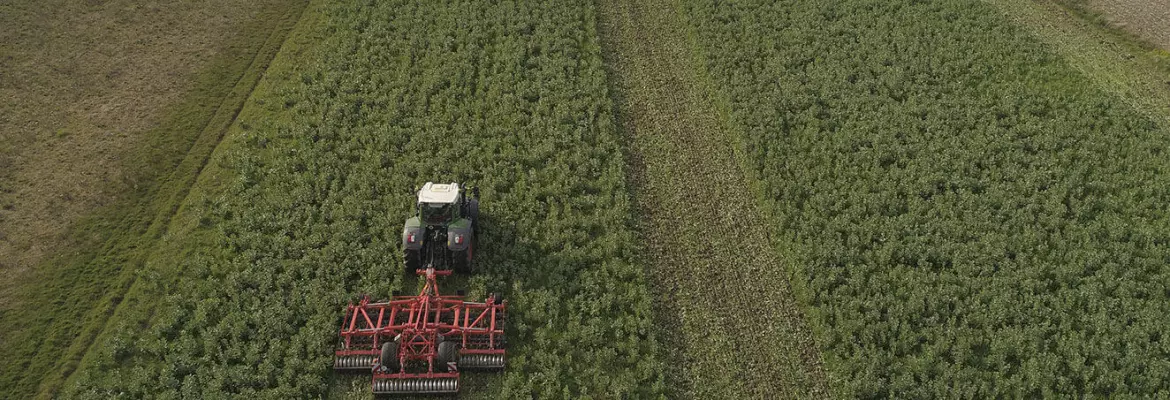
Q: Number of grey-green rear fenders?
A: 2